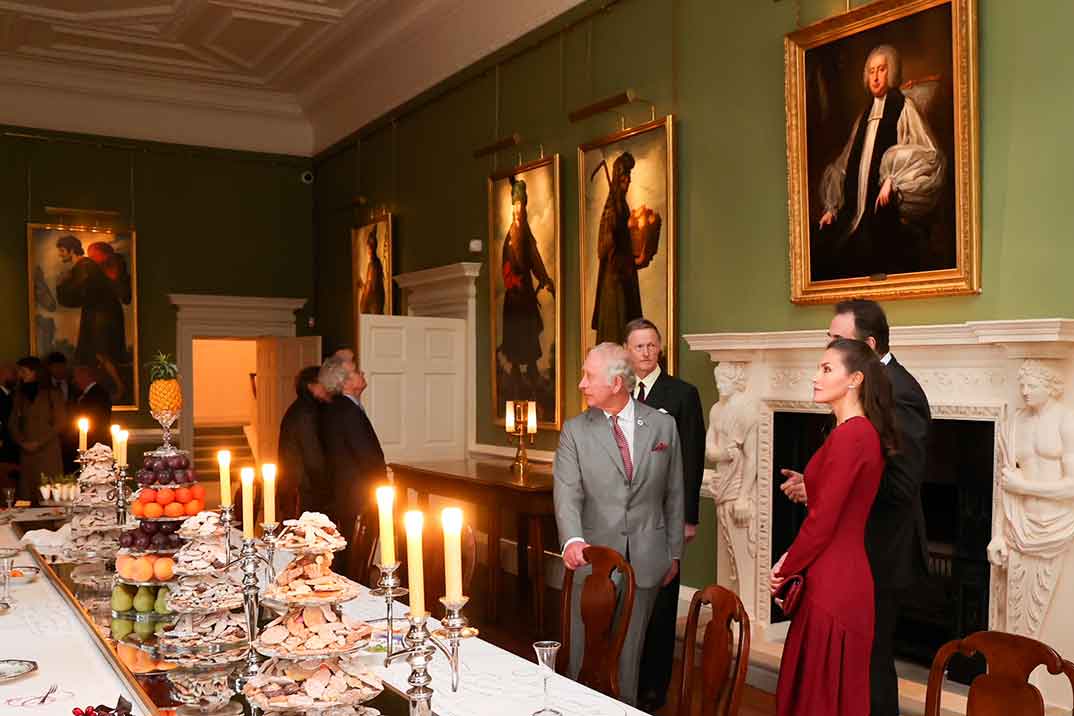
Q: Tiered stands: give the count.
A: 4